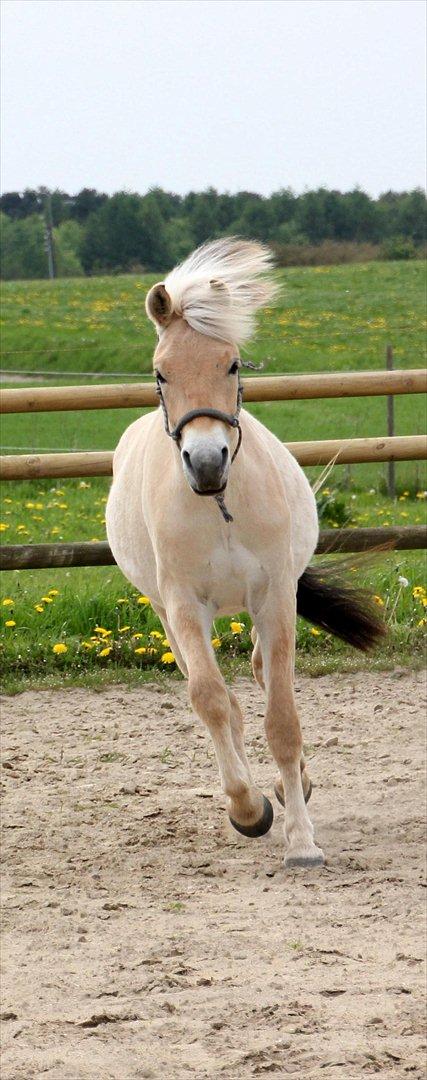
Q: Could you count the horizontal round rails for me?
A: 3